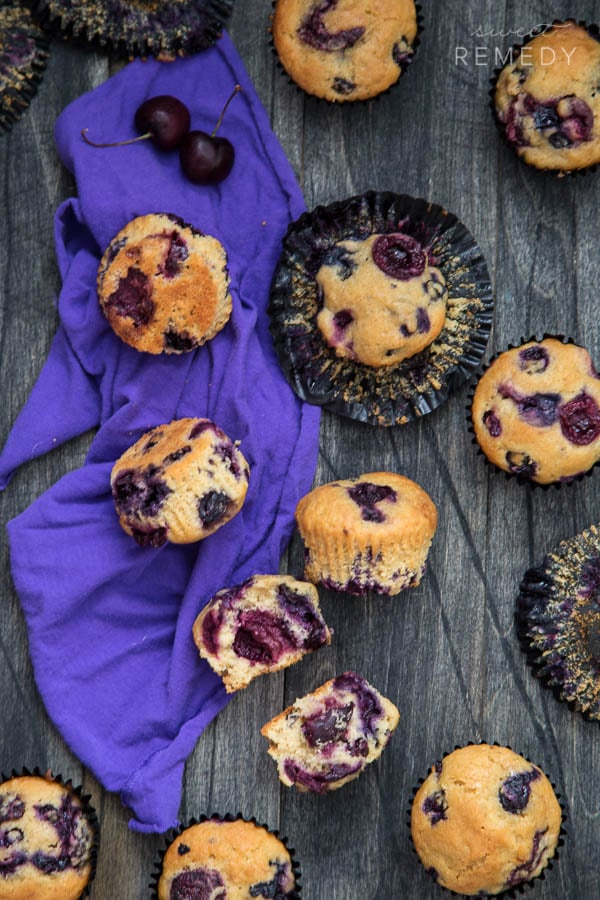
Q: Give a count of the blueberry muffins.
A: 11